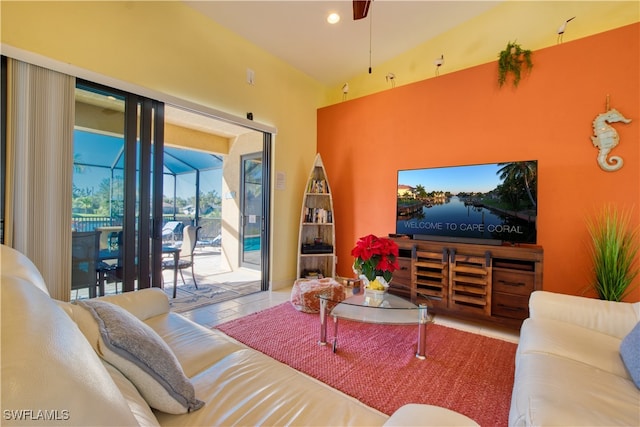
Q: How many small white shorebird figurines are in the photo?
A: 4